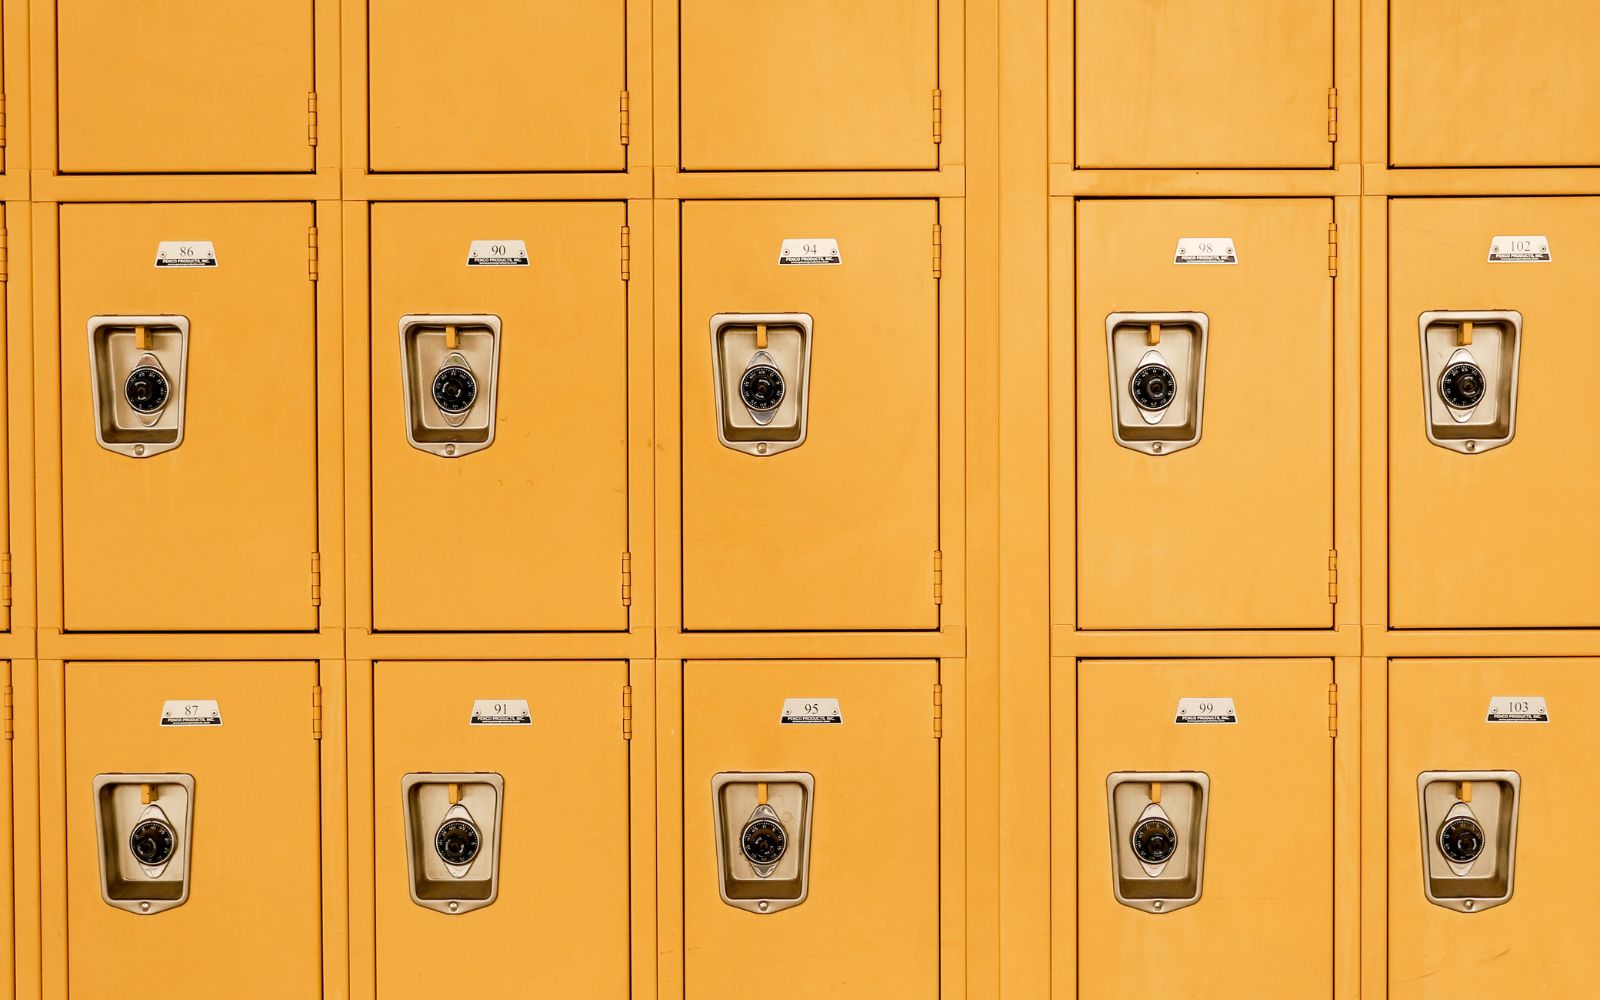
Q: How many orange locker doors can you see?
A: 15